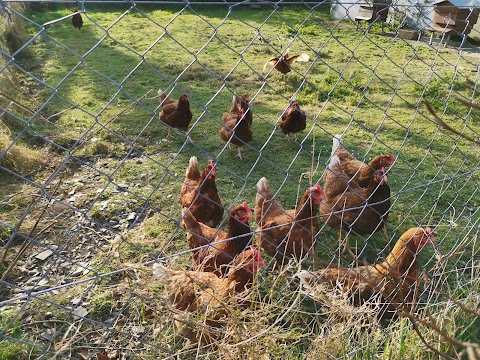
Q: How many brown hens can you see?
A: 13